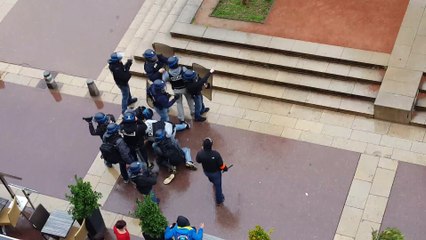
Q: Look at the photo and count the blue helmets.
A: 11